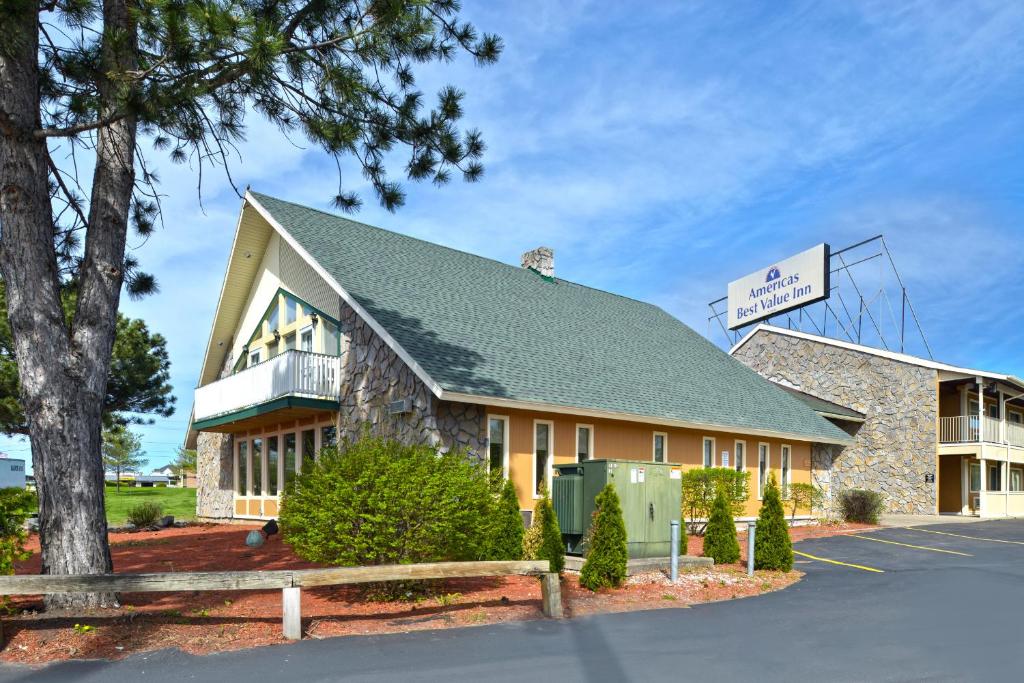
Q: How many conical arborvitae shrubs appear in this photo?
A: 5